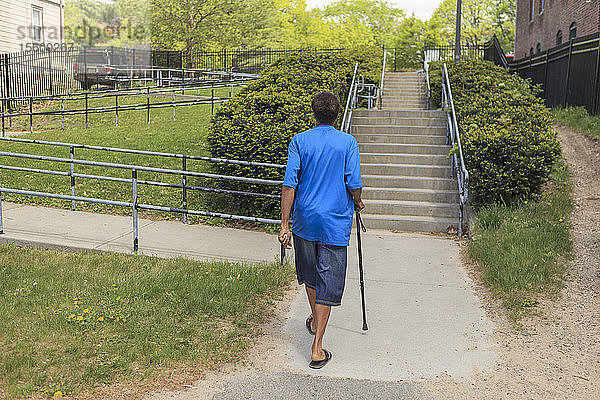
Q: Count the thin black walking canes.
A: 1